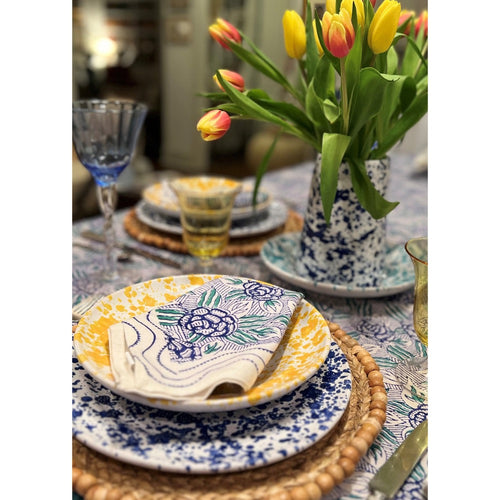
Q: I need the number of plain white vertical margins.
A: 2